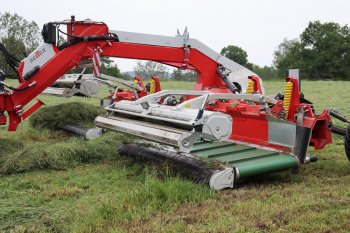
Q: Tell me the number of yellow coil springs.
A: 4